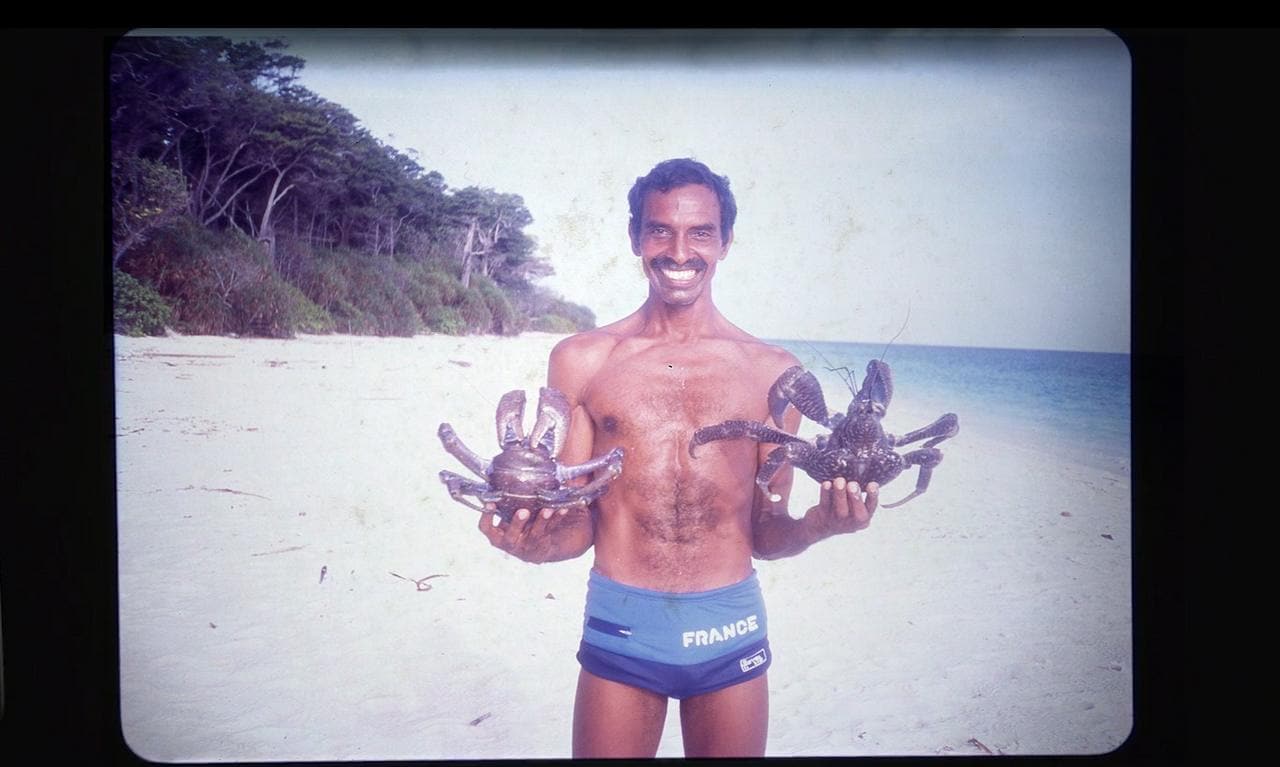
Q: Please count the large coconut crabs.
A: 2